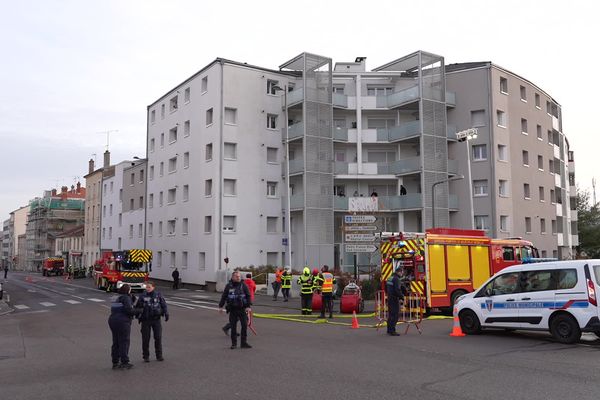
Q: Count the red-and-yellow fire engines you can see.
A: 3